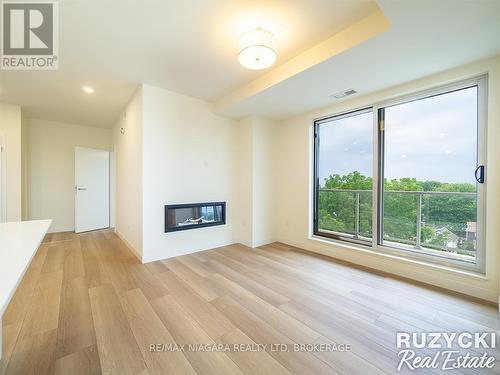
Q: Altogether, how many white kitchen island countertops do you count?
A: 1